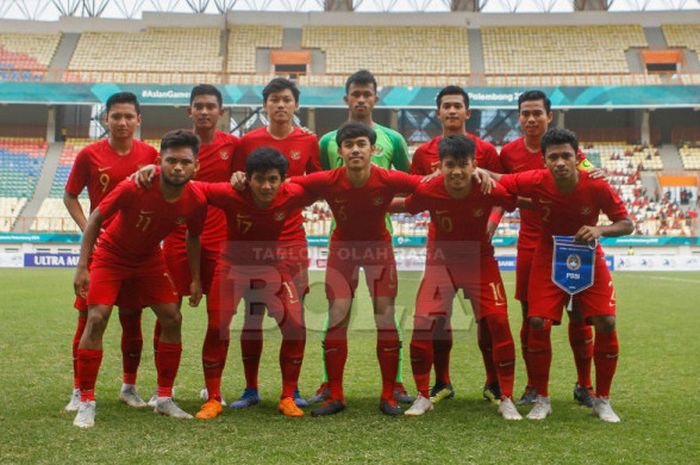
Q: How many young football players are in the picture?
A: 11